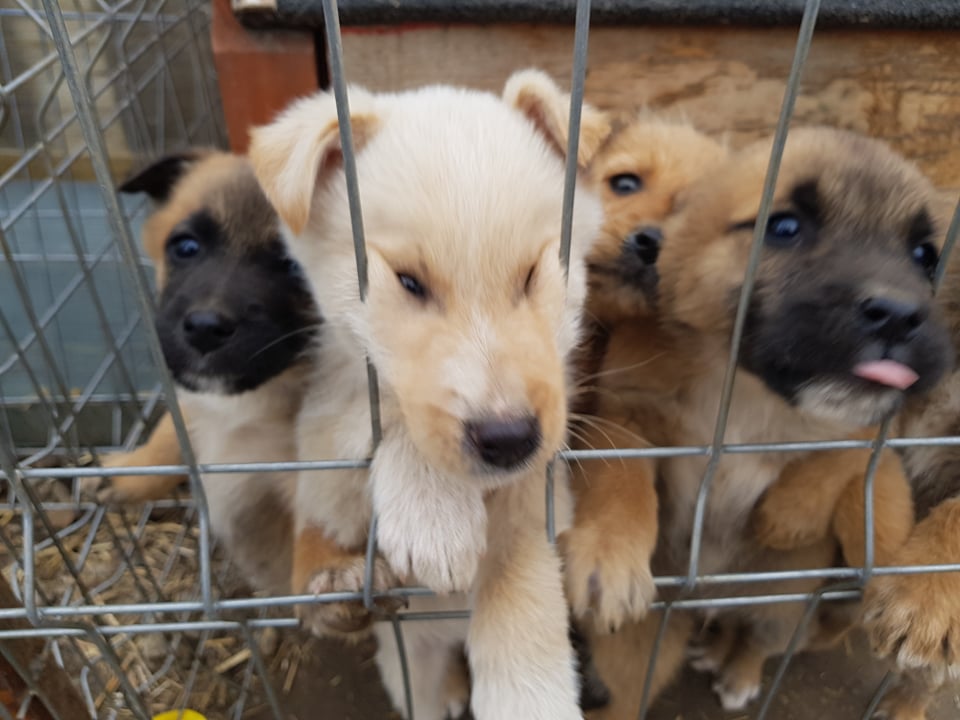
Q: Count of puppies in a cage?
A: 4